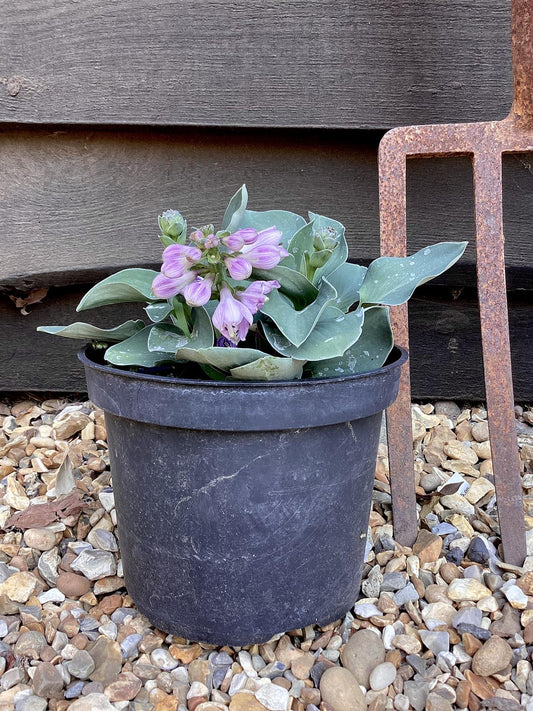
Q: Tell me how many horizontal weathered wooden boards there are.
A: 3